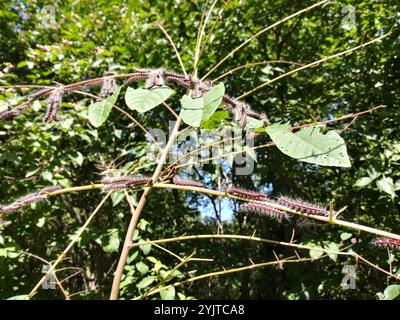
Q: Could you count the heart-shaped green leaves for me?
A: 4